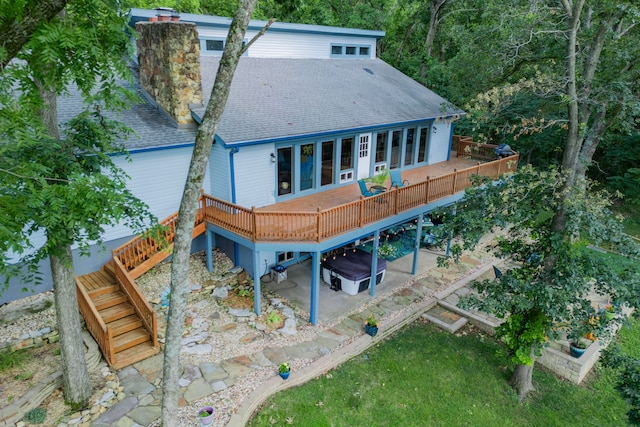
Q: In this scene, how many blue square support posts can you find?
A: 6